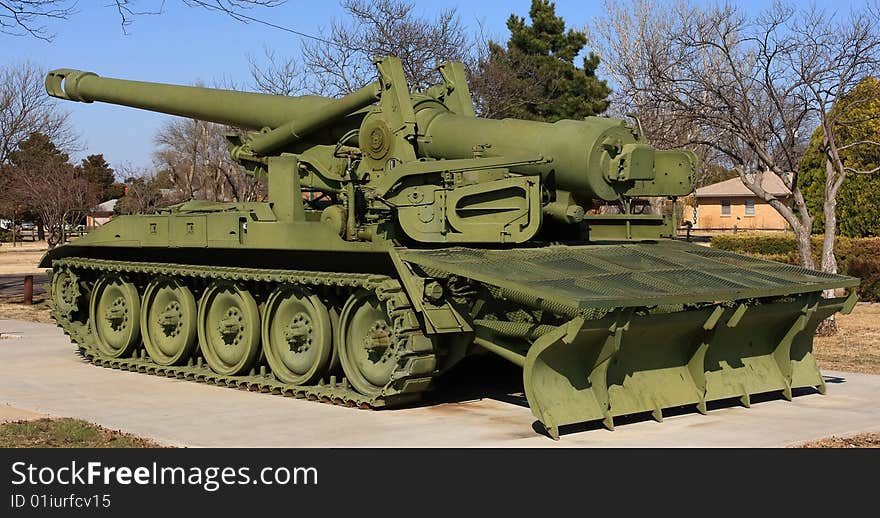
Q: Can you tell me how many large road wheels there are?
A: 5